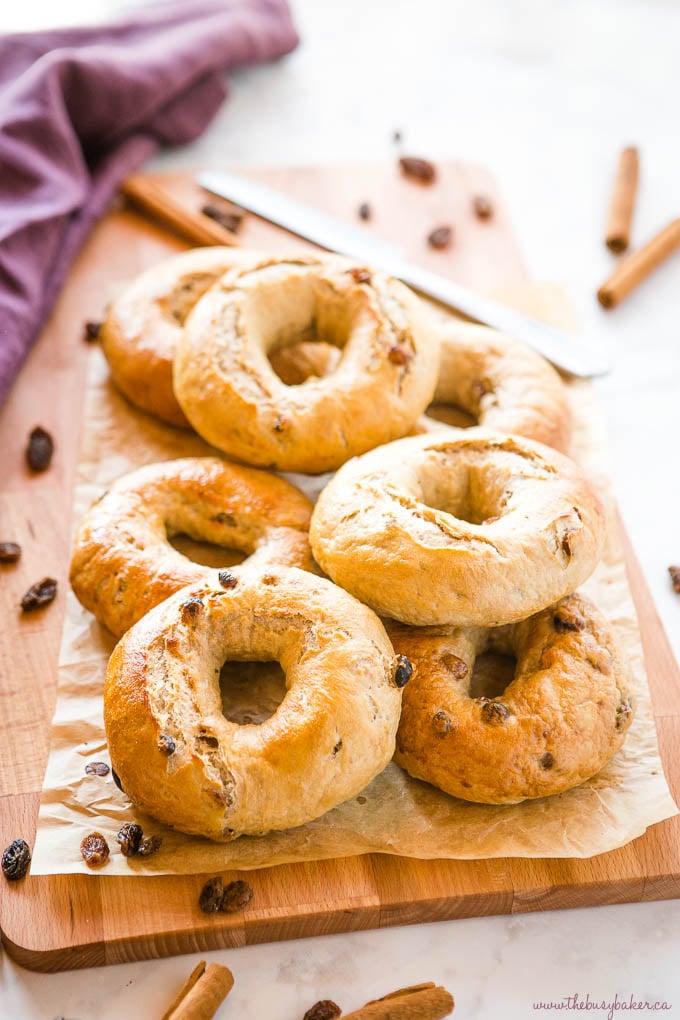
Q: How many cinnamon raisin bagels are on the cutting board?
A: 7